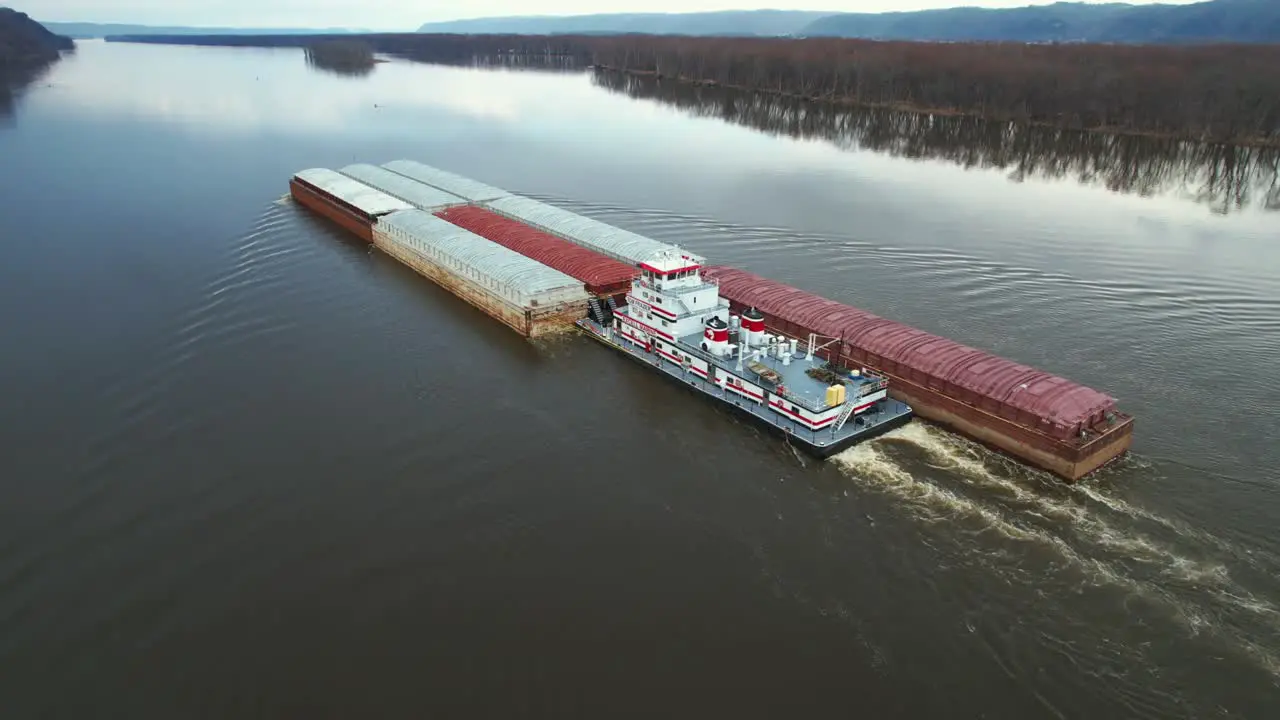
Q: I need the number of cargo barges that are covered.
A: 7